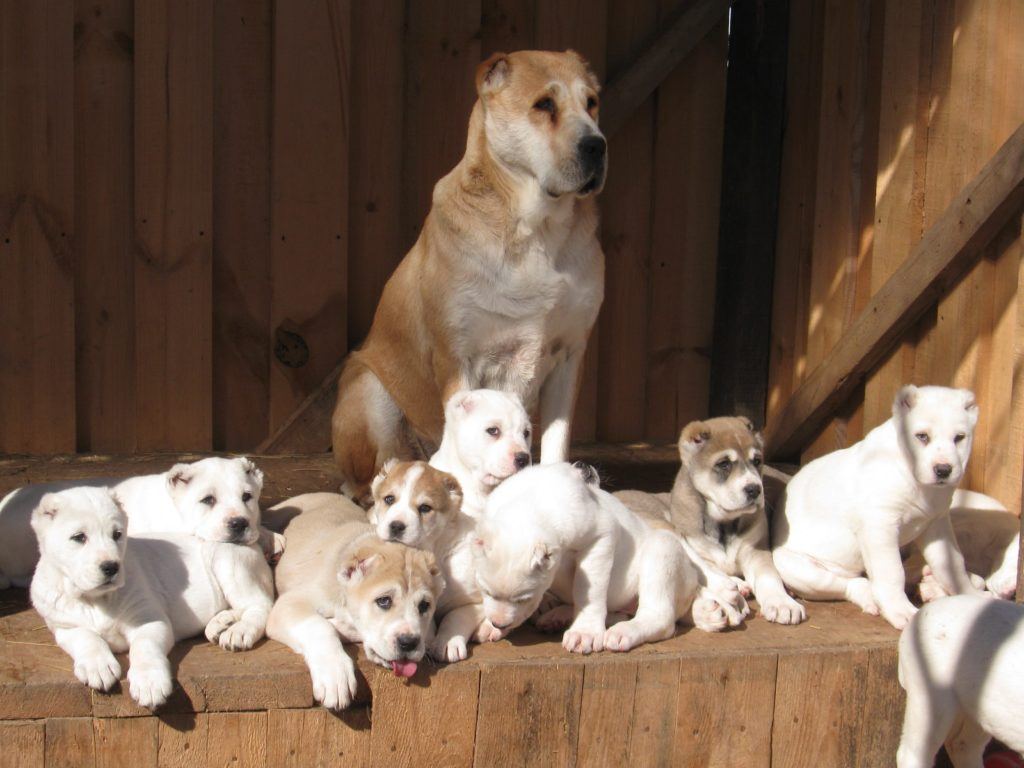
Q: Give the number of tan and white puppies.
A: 3